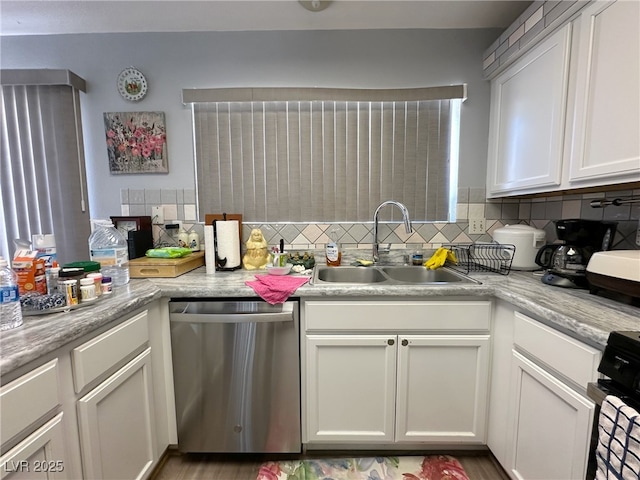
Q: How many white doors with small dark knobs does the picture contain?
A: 2